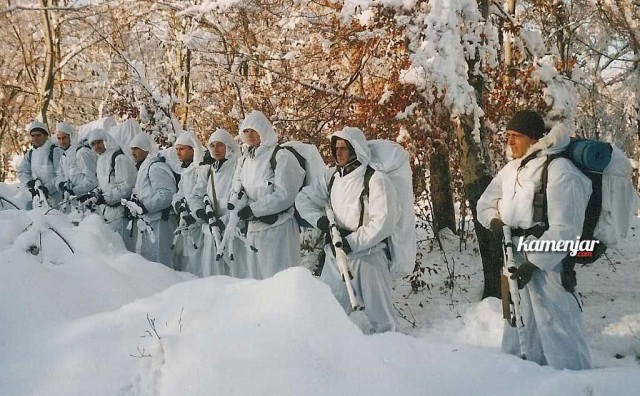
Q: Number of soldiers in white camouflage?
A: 9